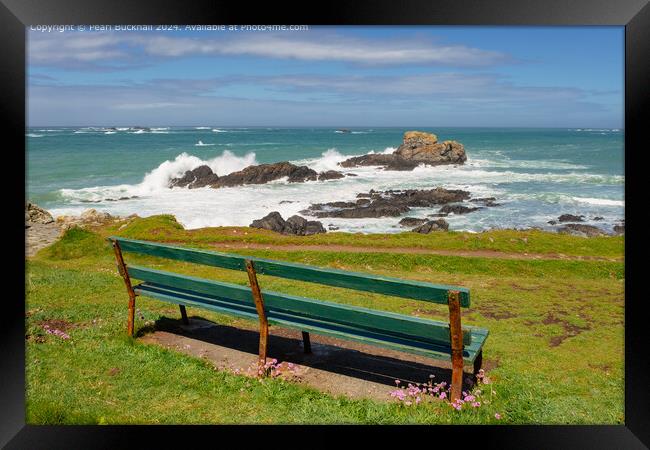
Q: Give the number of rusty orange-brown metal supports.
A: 3